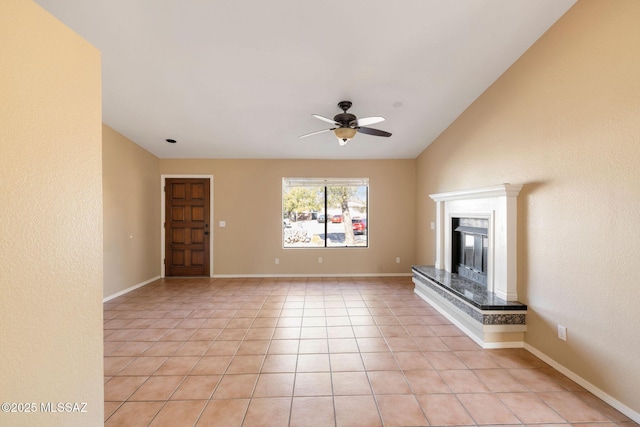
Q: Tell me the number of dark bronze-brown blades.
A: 1